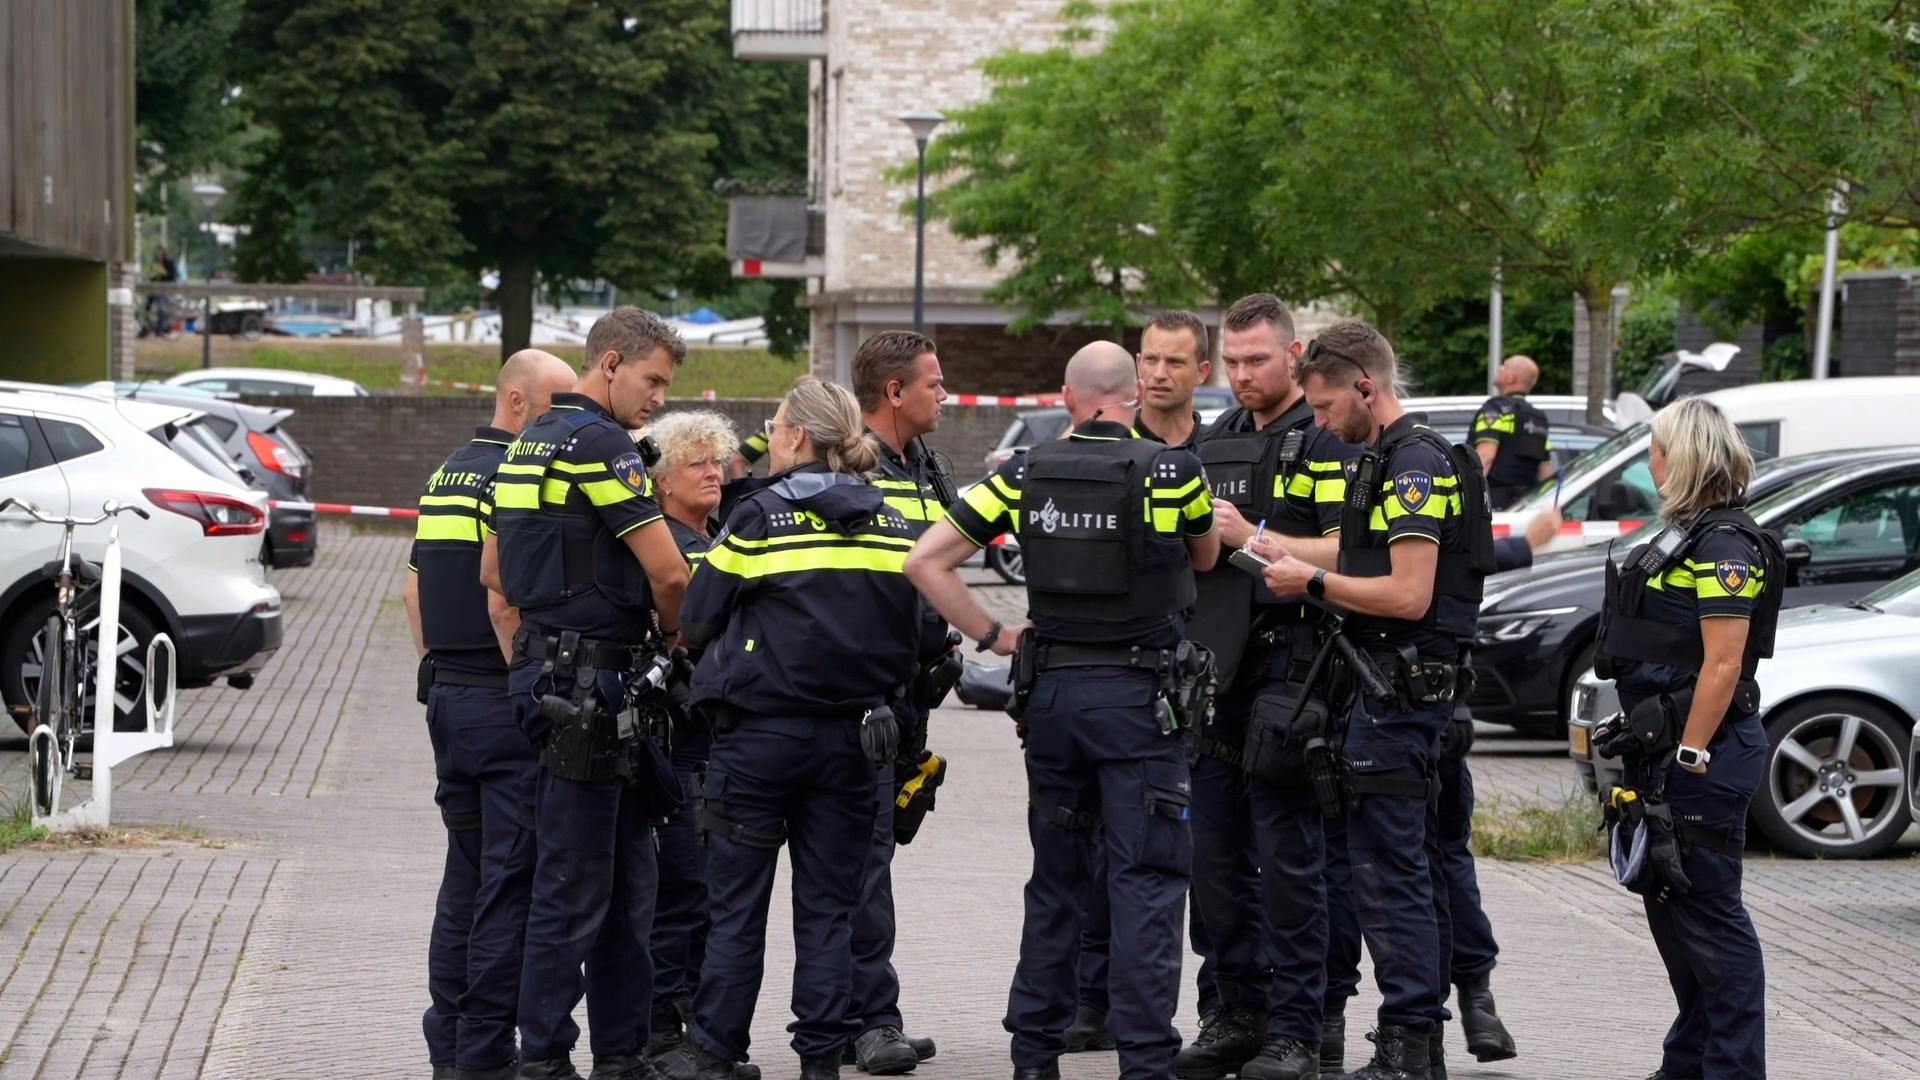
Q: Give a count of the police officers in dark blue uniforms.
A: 11